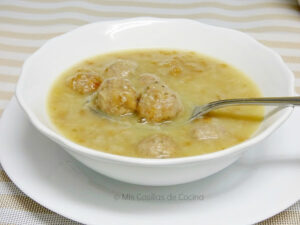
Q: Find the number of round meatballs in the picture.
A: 7